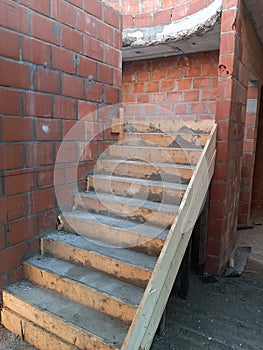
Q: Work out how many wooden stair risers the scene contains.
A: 10